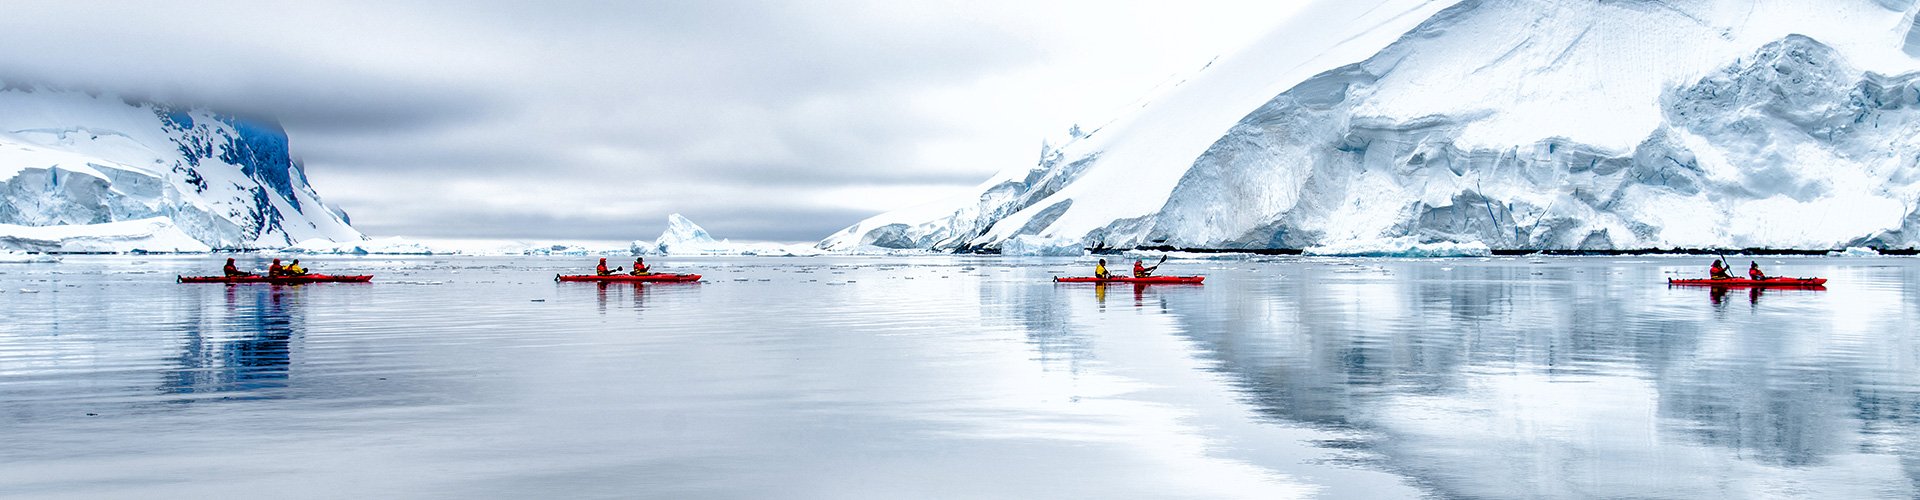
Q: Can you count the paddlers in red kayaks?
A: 9